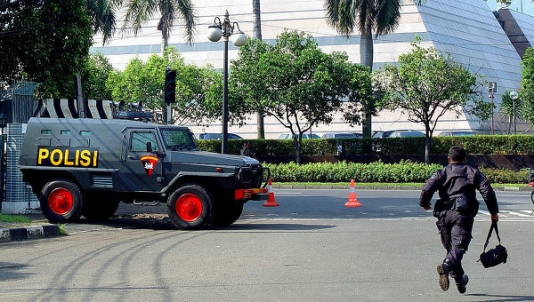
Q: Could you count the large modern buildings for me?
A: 1